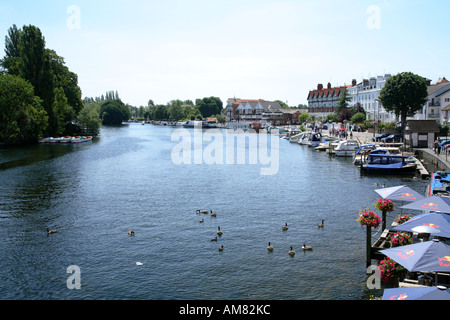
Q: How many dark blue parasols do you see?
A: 5